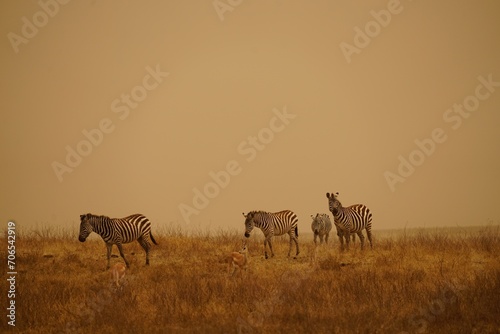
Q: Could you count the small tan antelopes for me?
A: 2